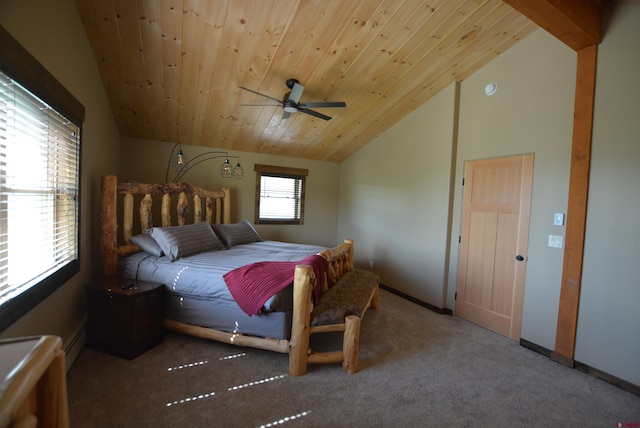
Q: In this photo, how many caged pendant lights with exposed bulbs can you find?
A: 3